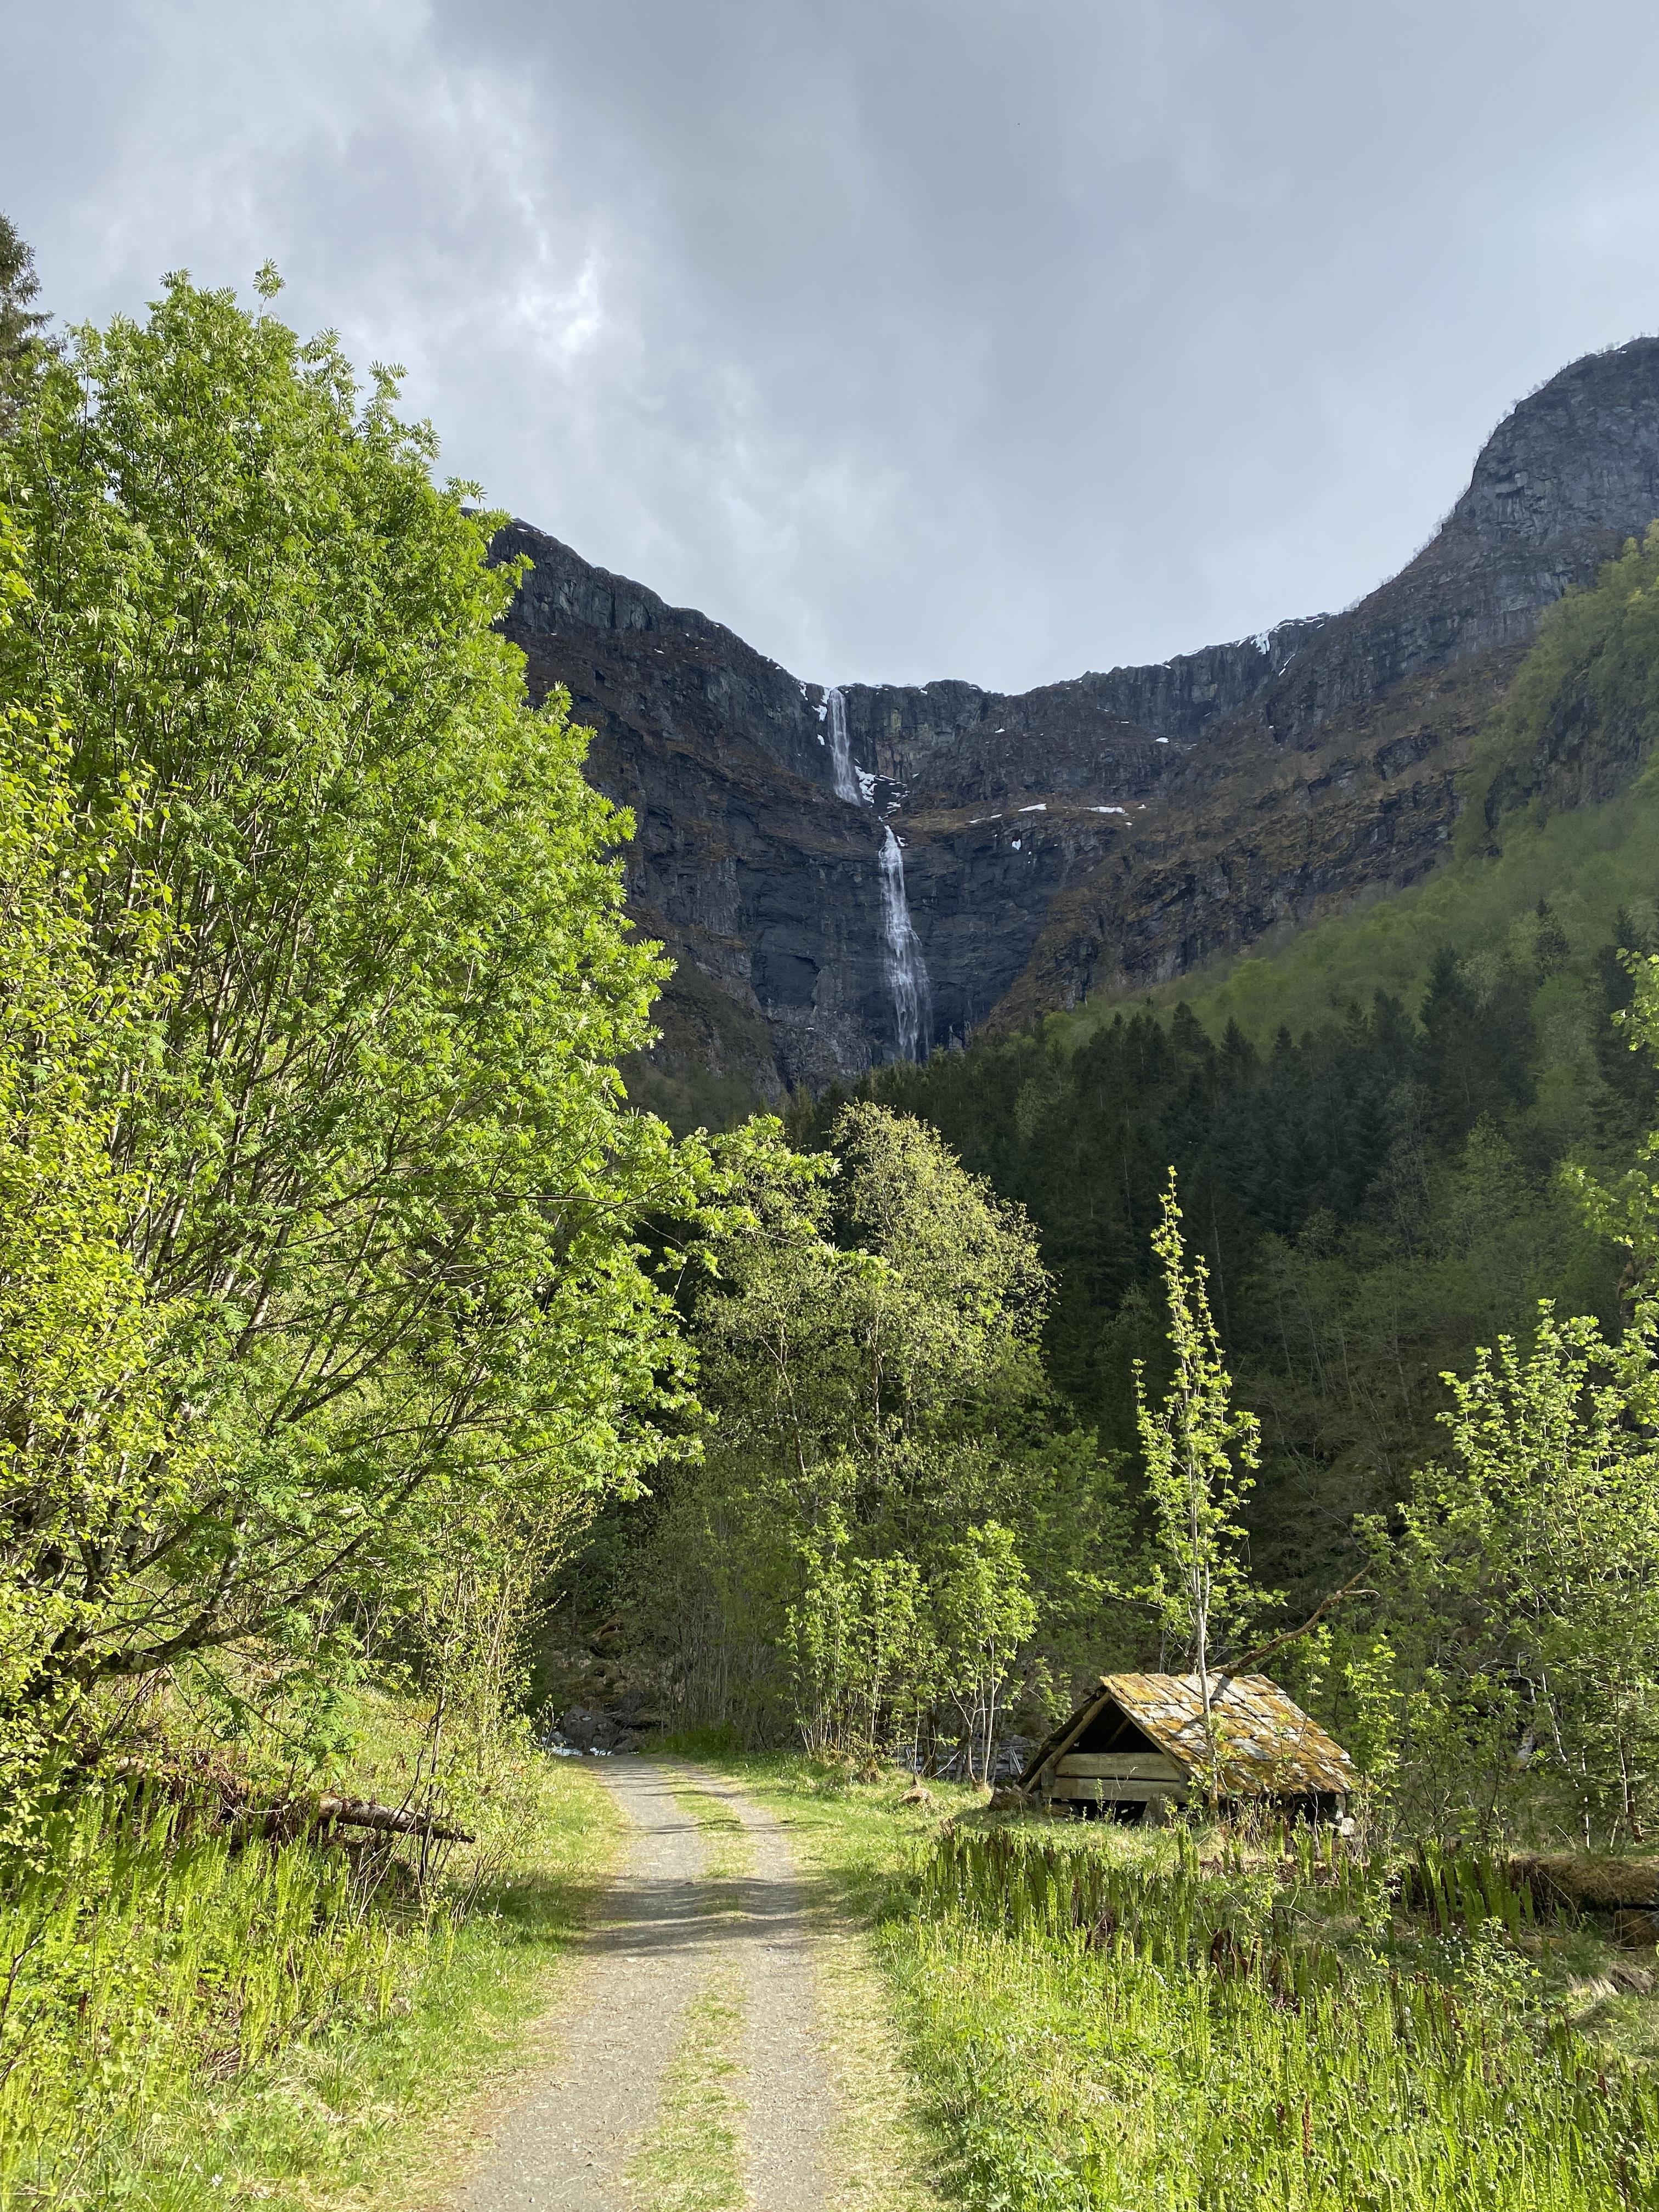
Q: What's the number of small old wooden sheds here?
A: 1